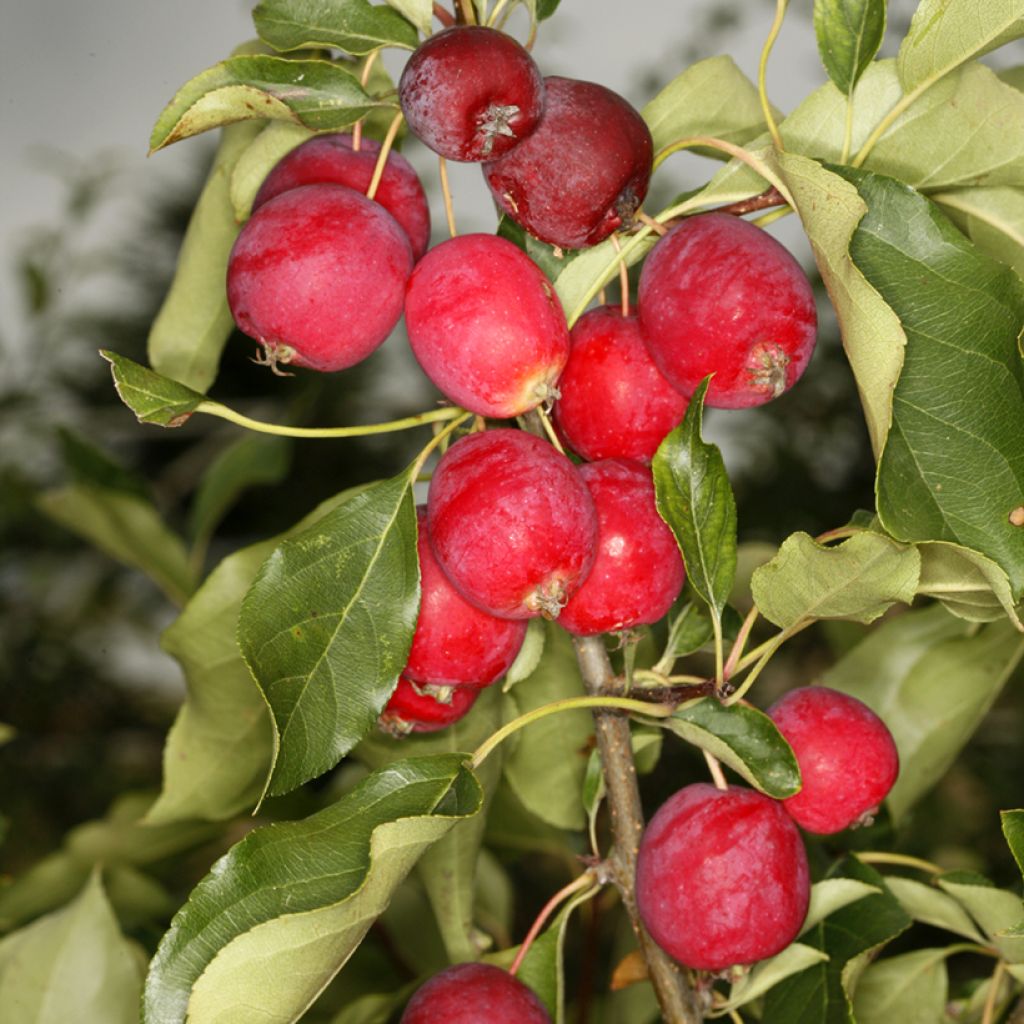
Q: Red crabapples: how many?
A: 14